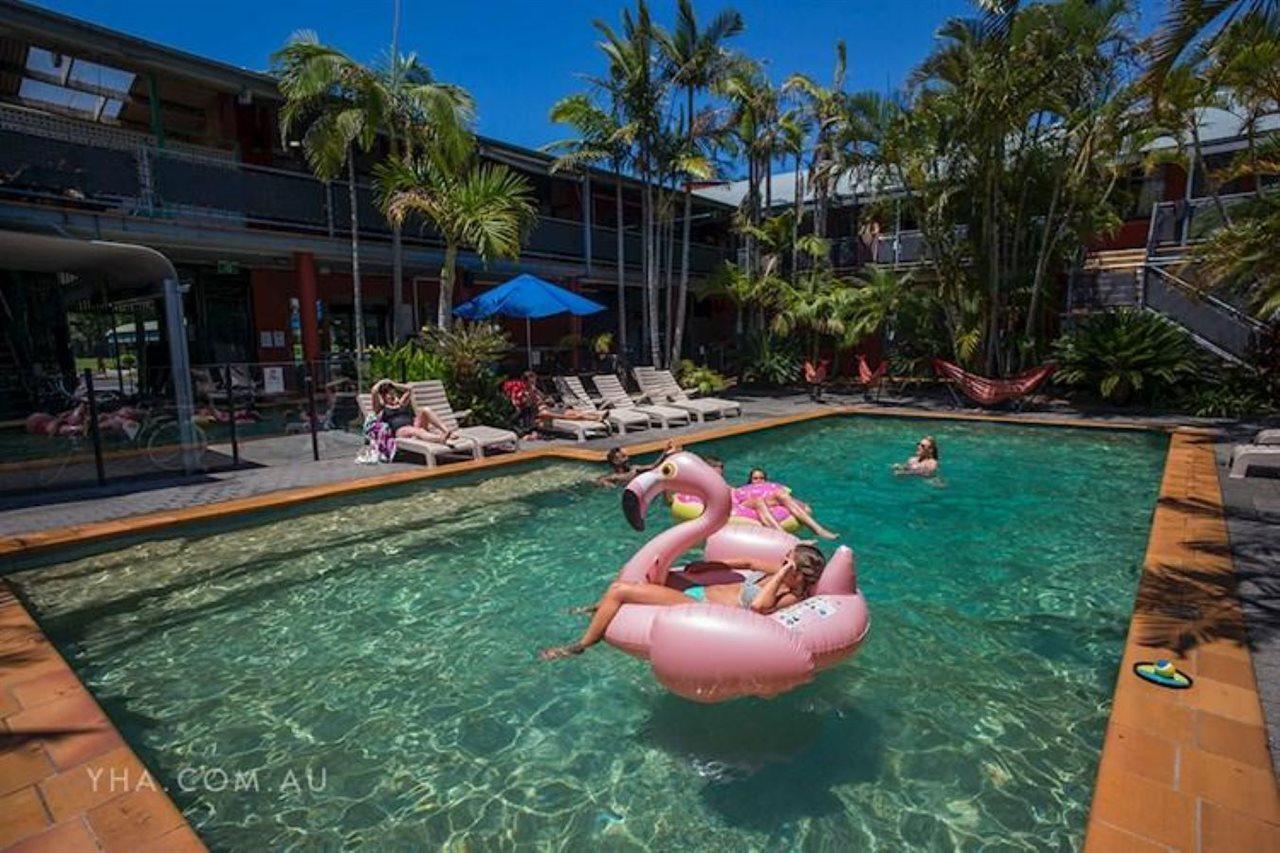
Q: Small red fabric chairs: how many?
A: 2